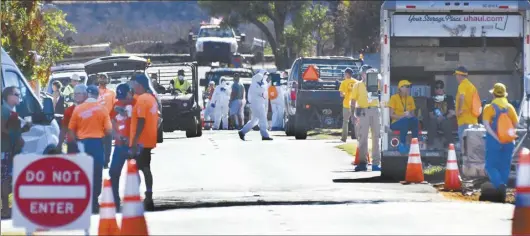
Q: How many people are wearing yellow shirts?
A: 5